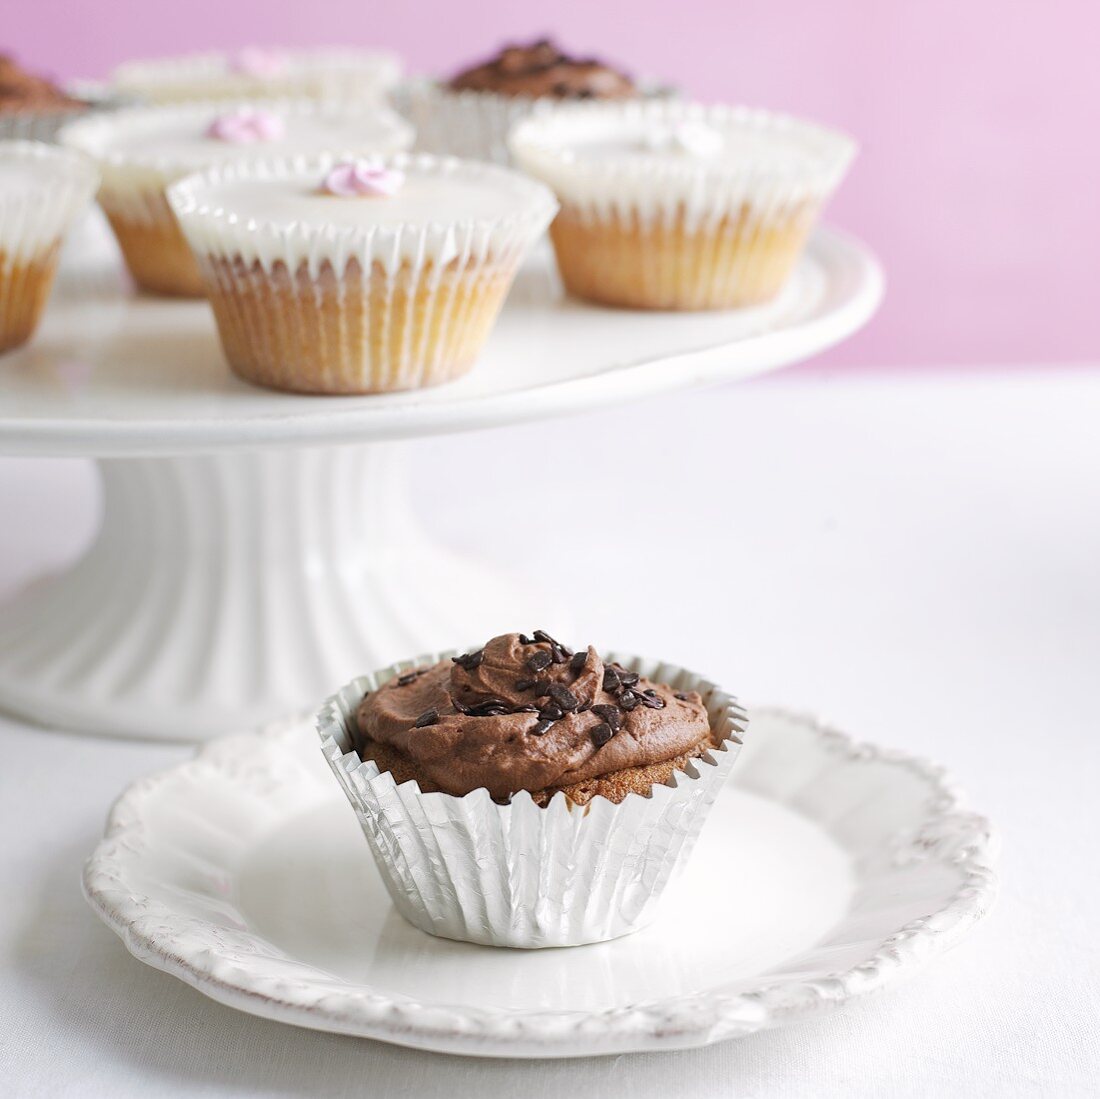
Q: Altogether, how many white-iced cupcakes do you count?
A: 5